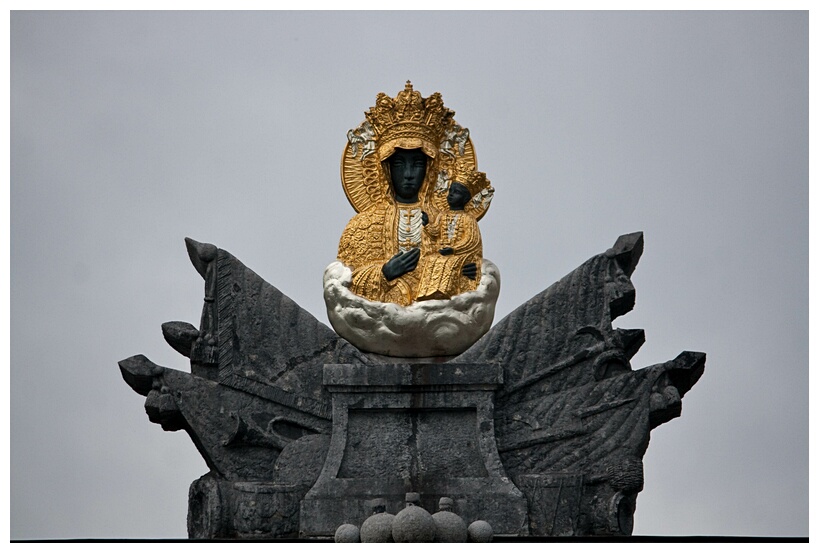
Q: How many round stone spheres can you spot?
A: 5